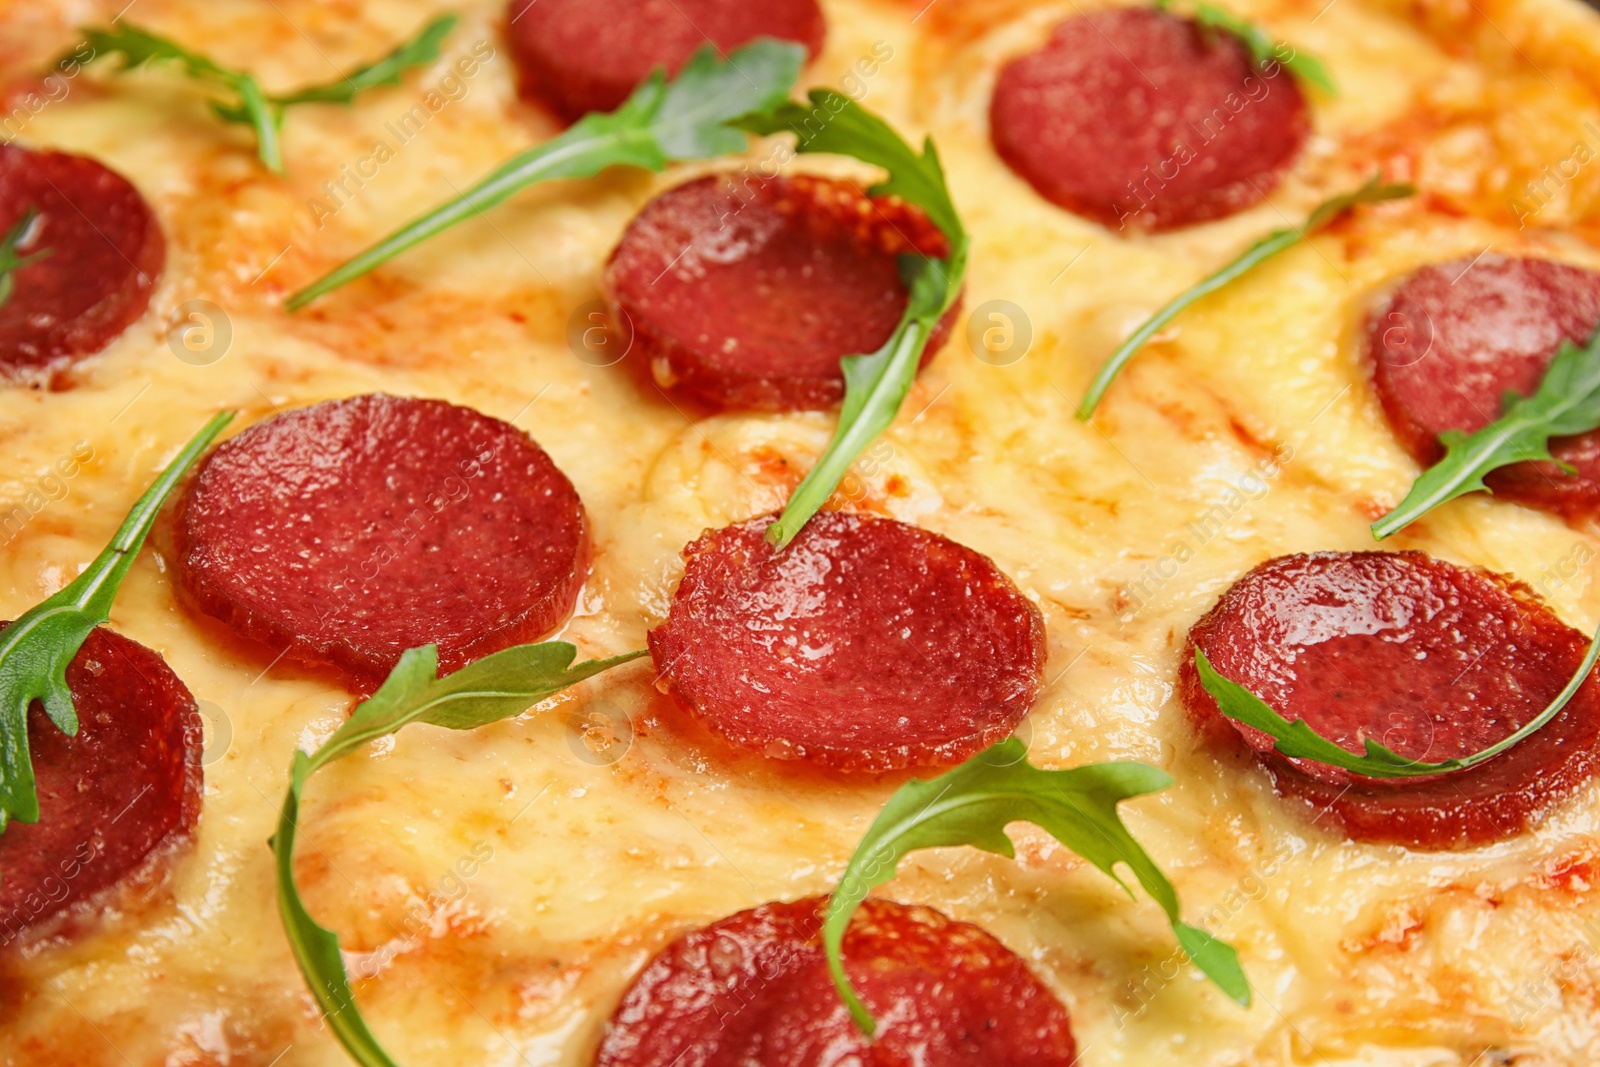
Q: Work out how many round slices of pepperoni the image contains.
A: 10